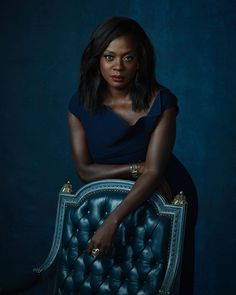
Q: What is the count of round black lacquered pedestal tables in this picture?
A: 0